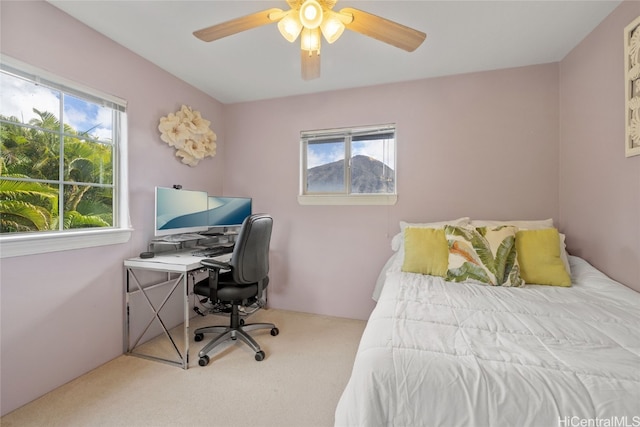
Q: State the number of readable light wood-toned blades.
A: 3